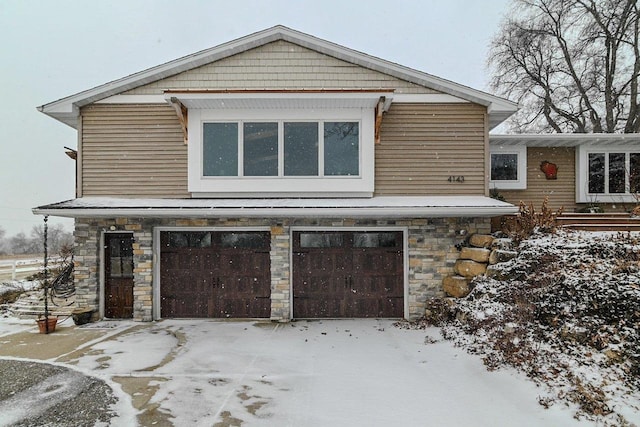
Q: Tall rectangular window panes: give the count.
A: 7